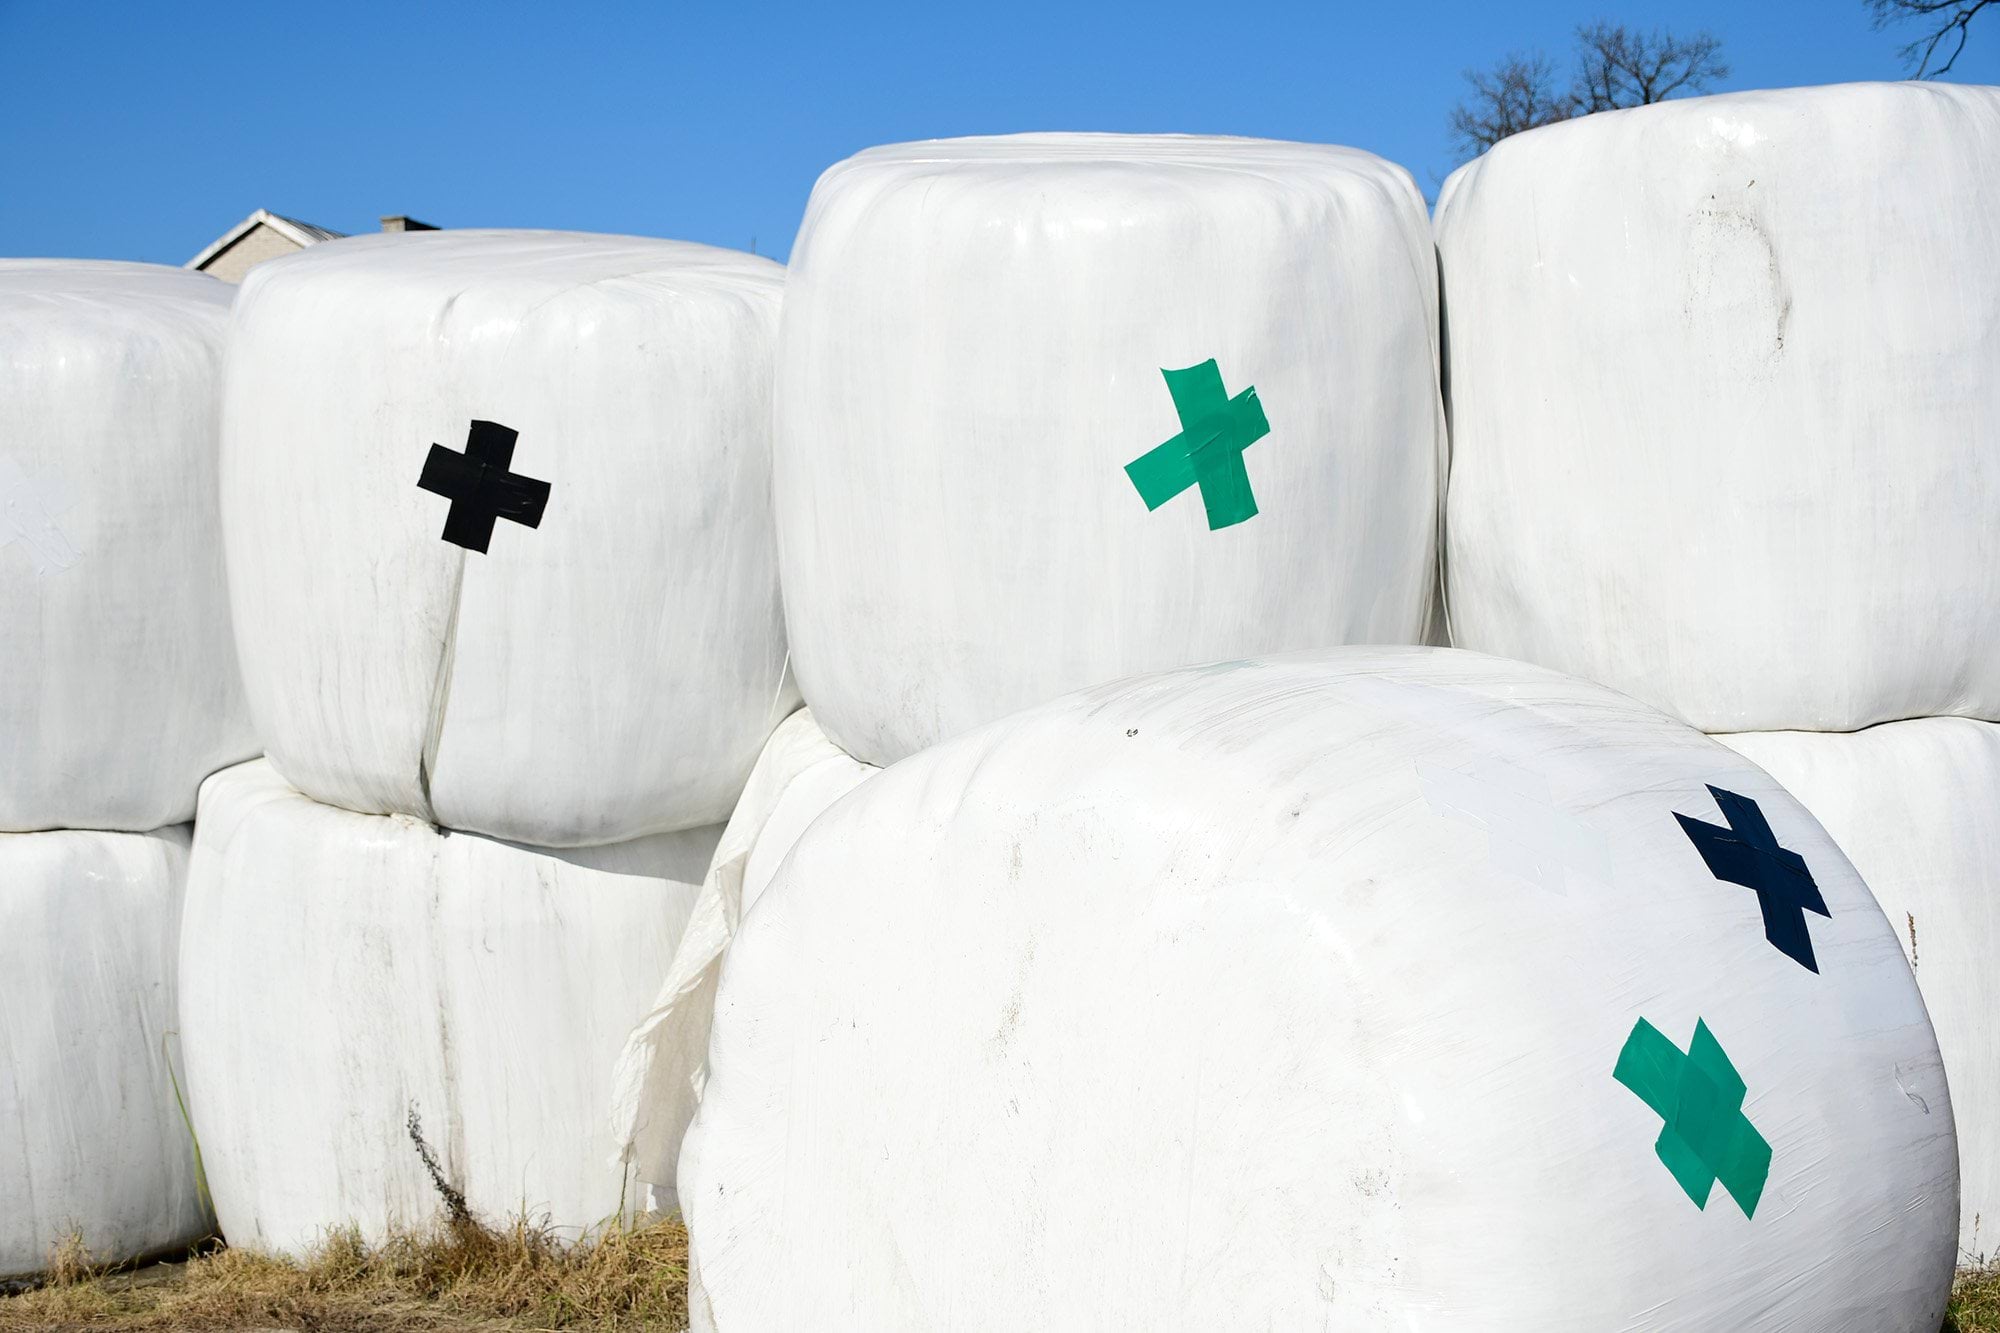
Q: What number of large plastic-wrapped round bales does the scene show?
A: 9